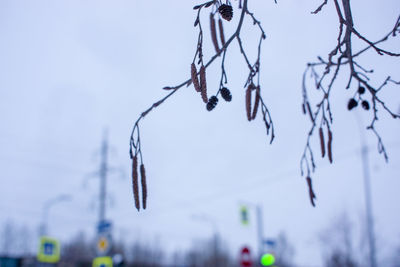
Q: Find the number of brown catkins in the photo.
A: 11